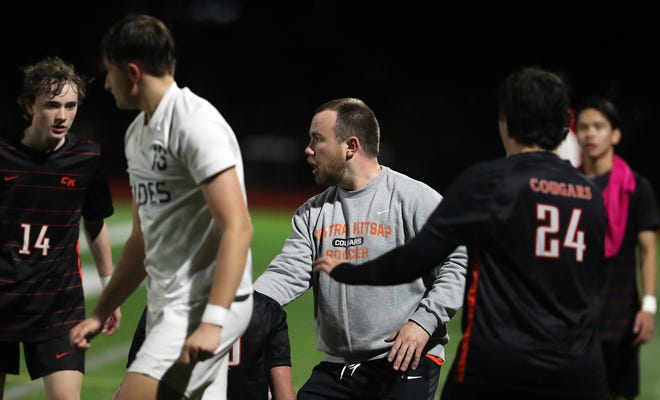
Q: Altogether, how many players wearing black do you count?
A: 4